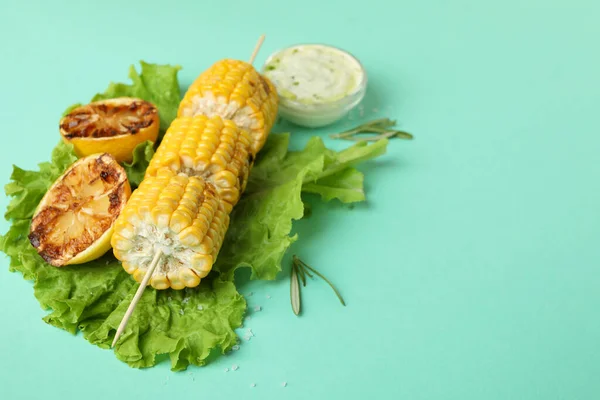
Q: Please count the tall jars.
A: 0